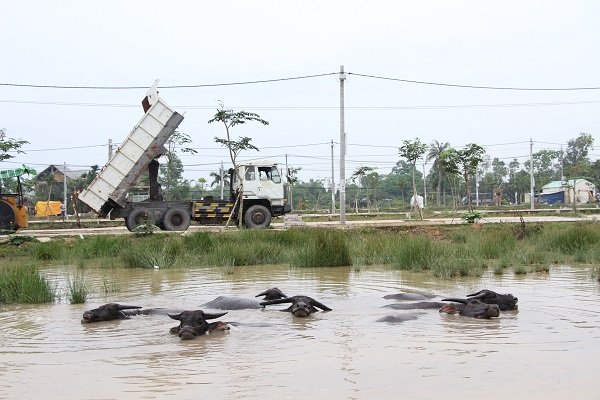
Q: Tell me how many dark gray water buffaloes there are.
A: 6